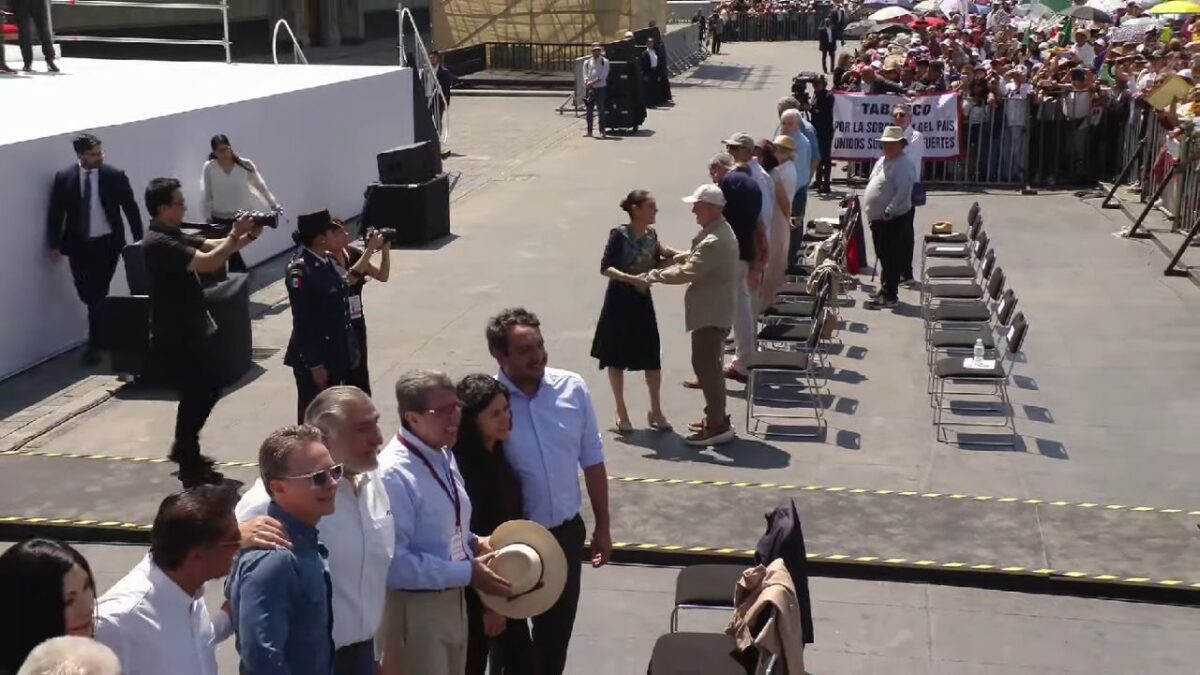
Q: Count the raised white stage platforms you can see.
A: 1